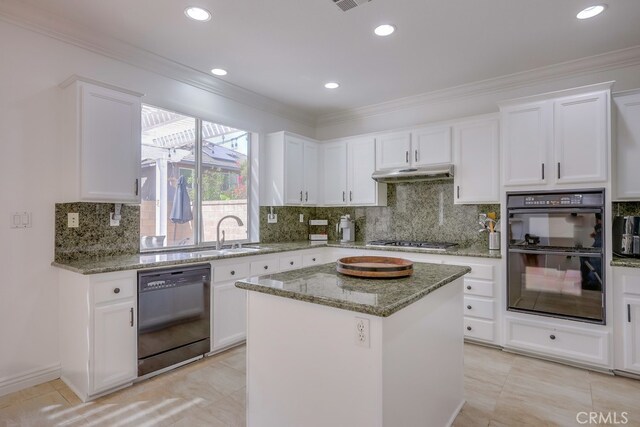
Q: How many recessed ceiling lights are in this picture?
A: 5